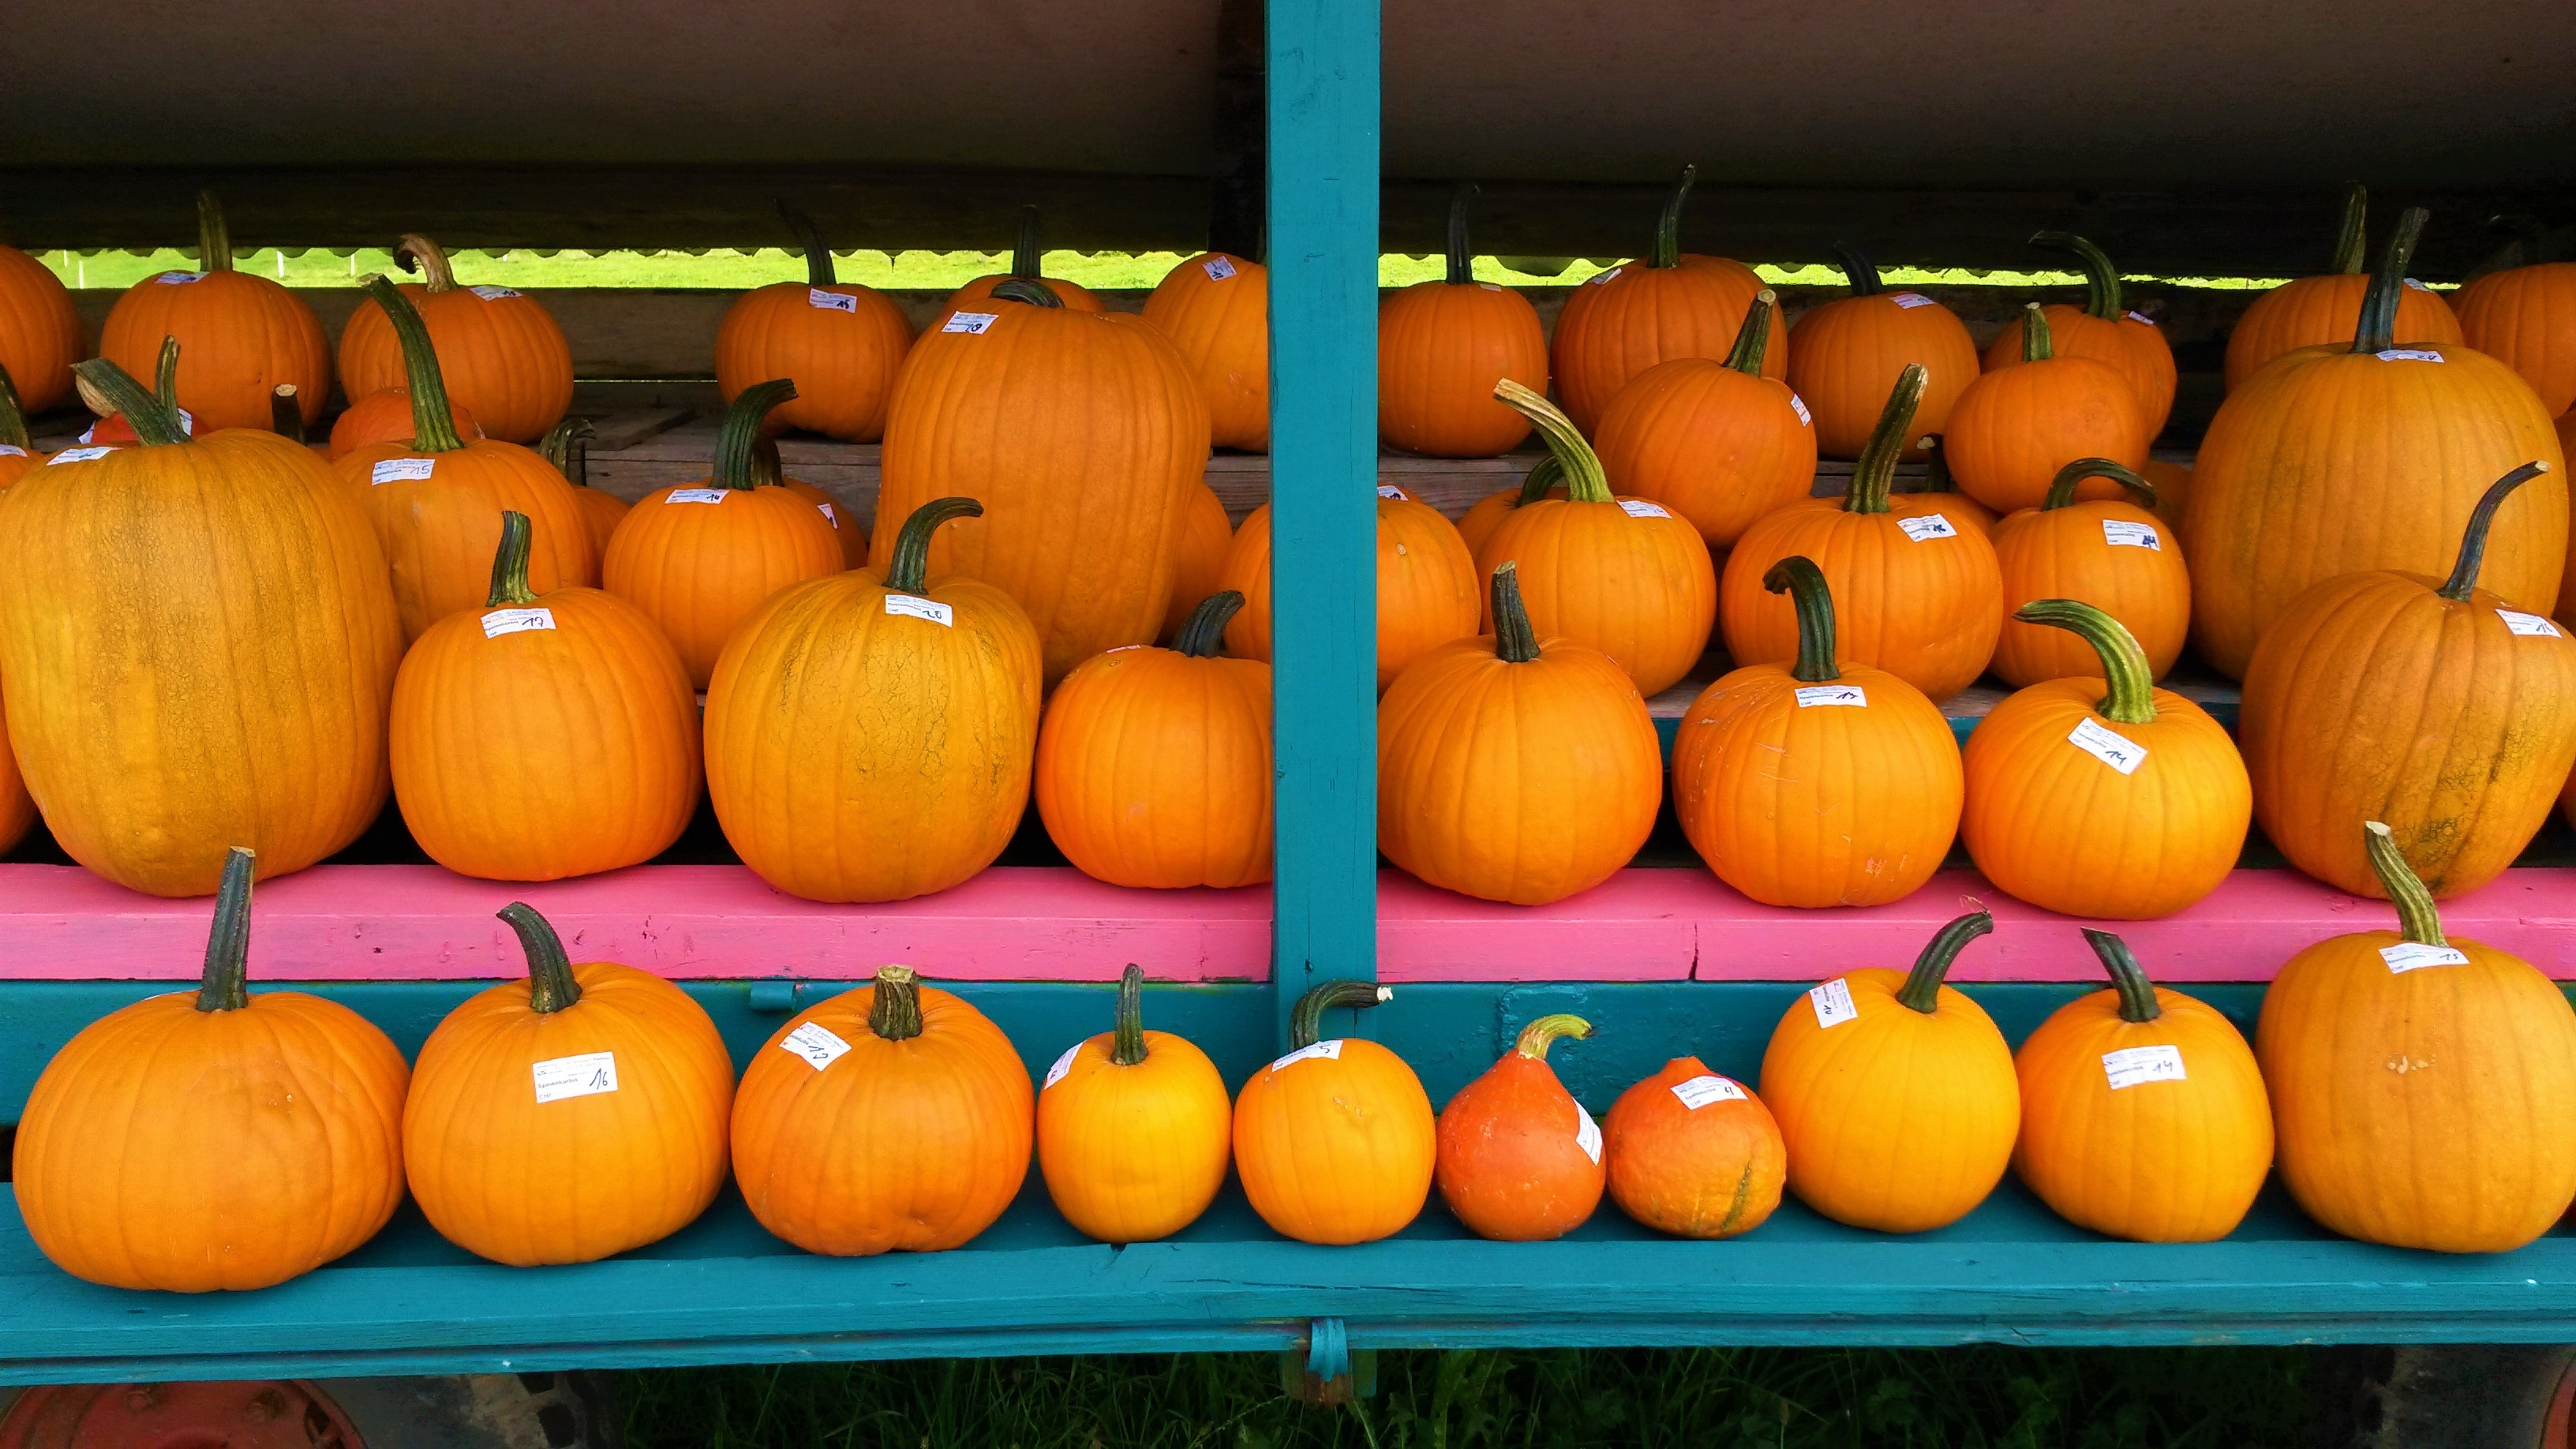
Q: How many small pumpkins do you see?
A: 4